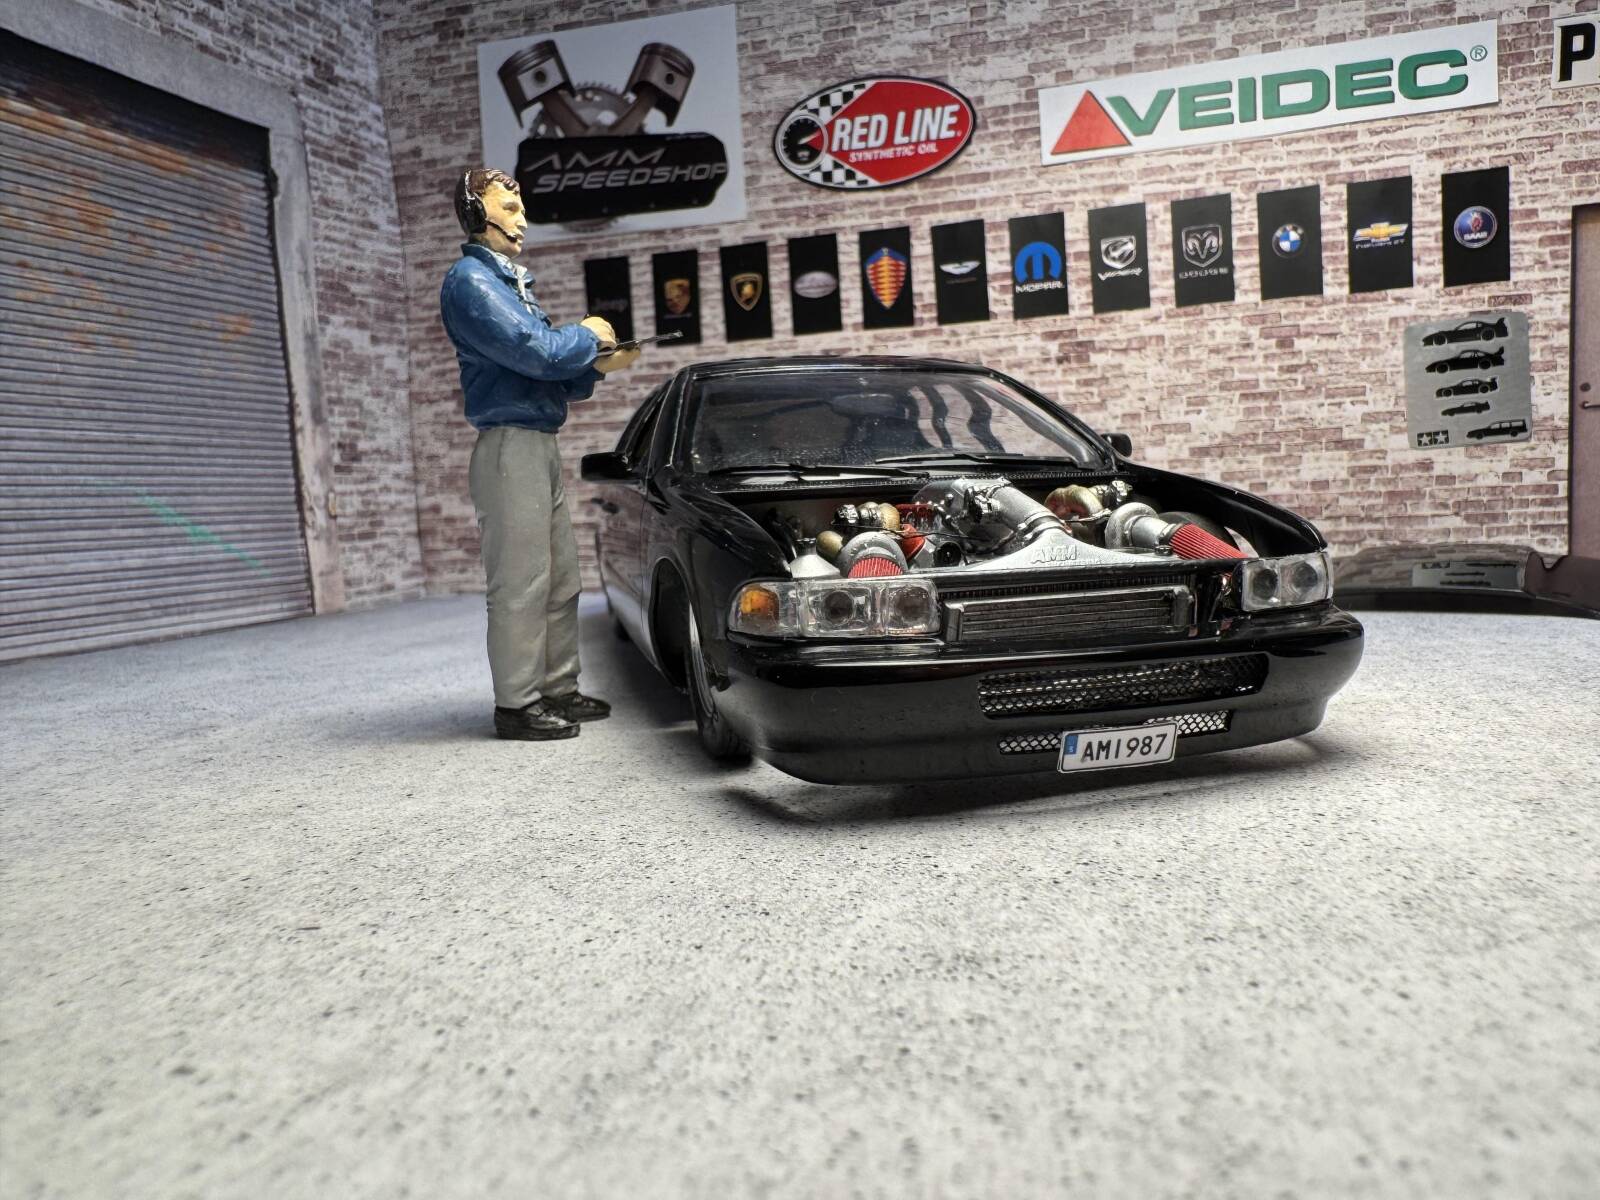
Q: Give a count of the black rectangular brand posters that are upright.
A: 12